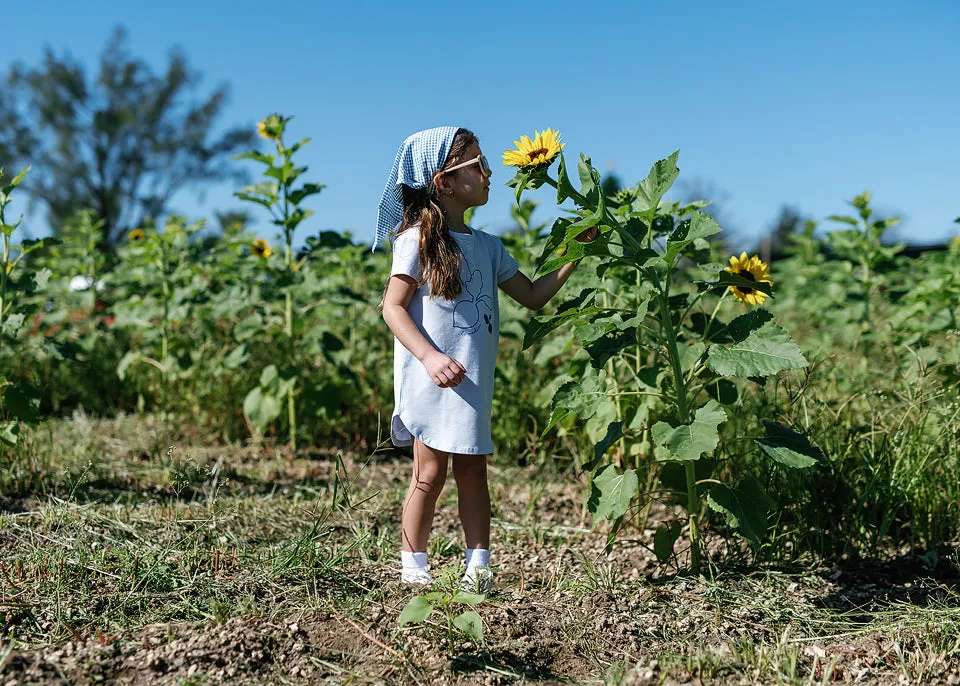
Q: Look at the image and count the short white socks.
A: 2